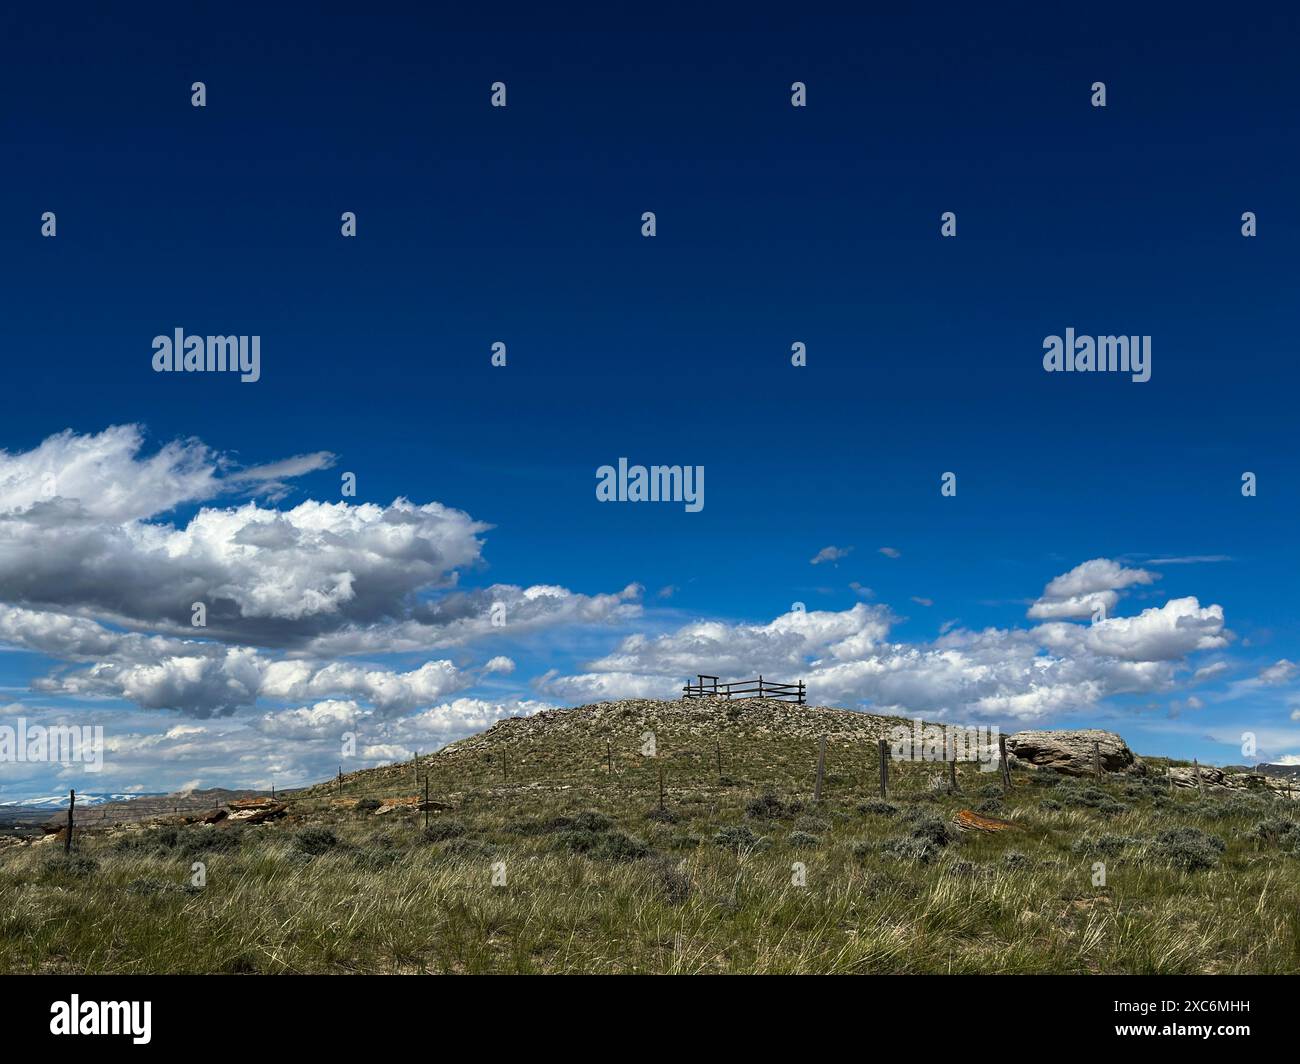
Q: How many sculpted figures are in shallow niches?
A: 0